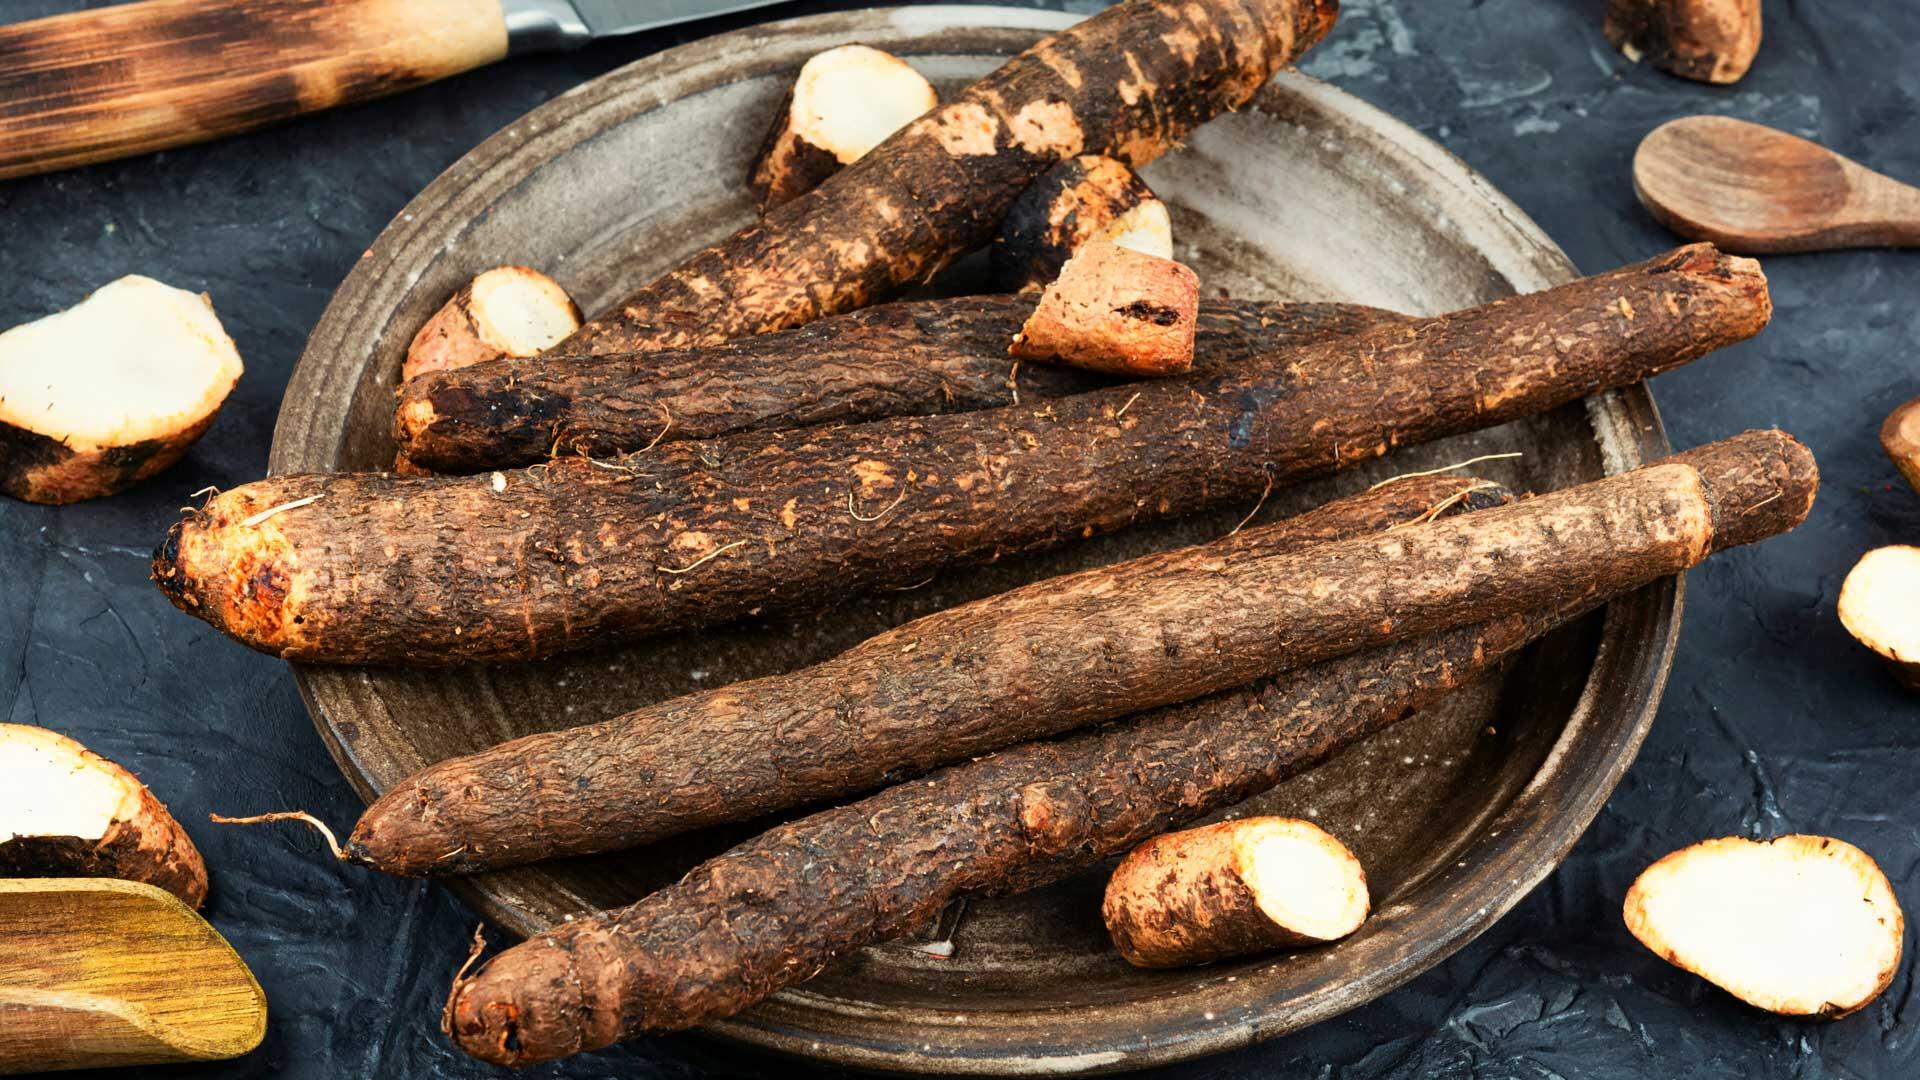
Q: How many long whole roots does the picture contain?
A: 5